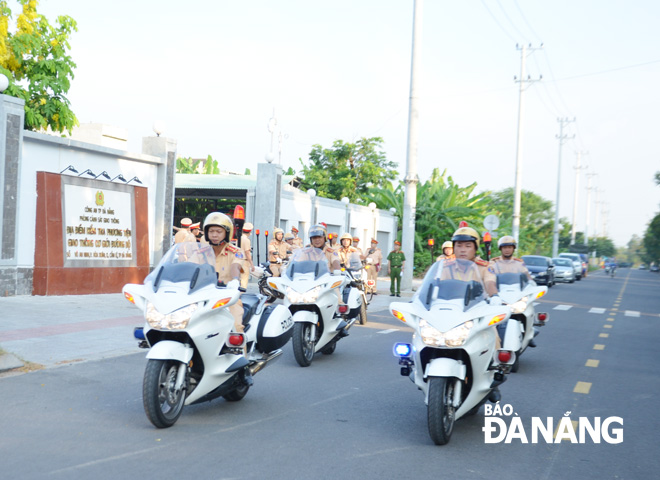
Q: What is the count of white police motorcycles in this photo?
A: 4